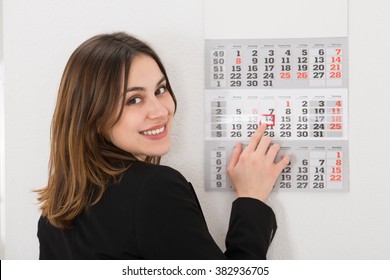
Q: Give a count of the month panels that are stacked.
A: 3